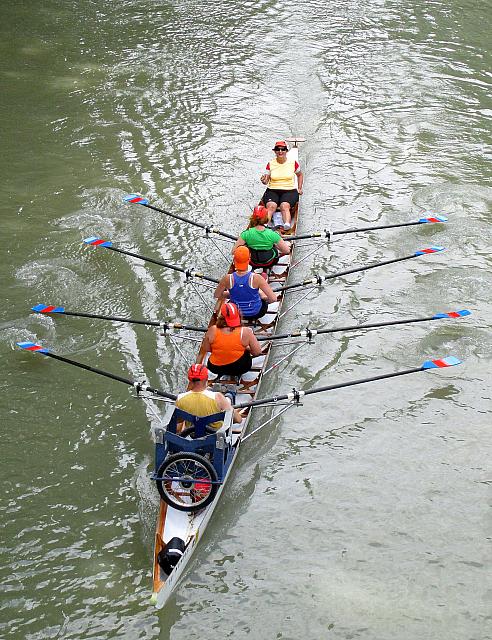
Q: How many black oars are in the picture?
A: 8